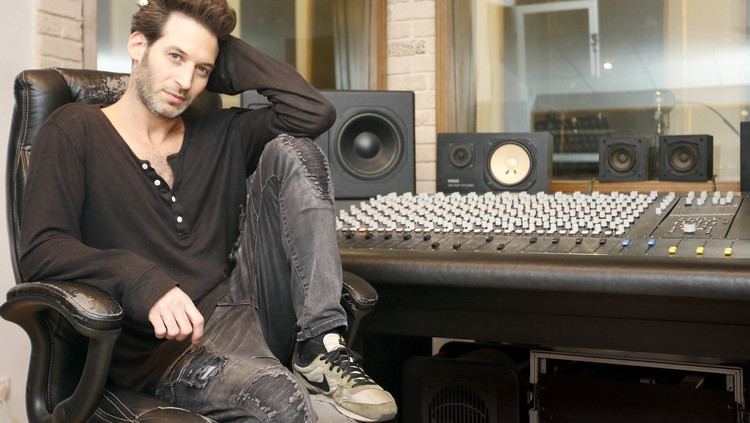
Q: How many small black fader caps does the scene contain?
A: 13